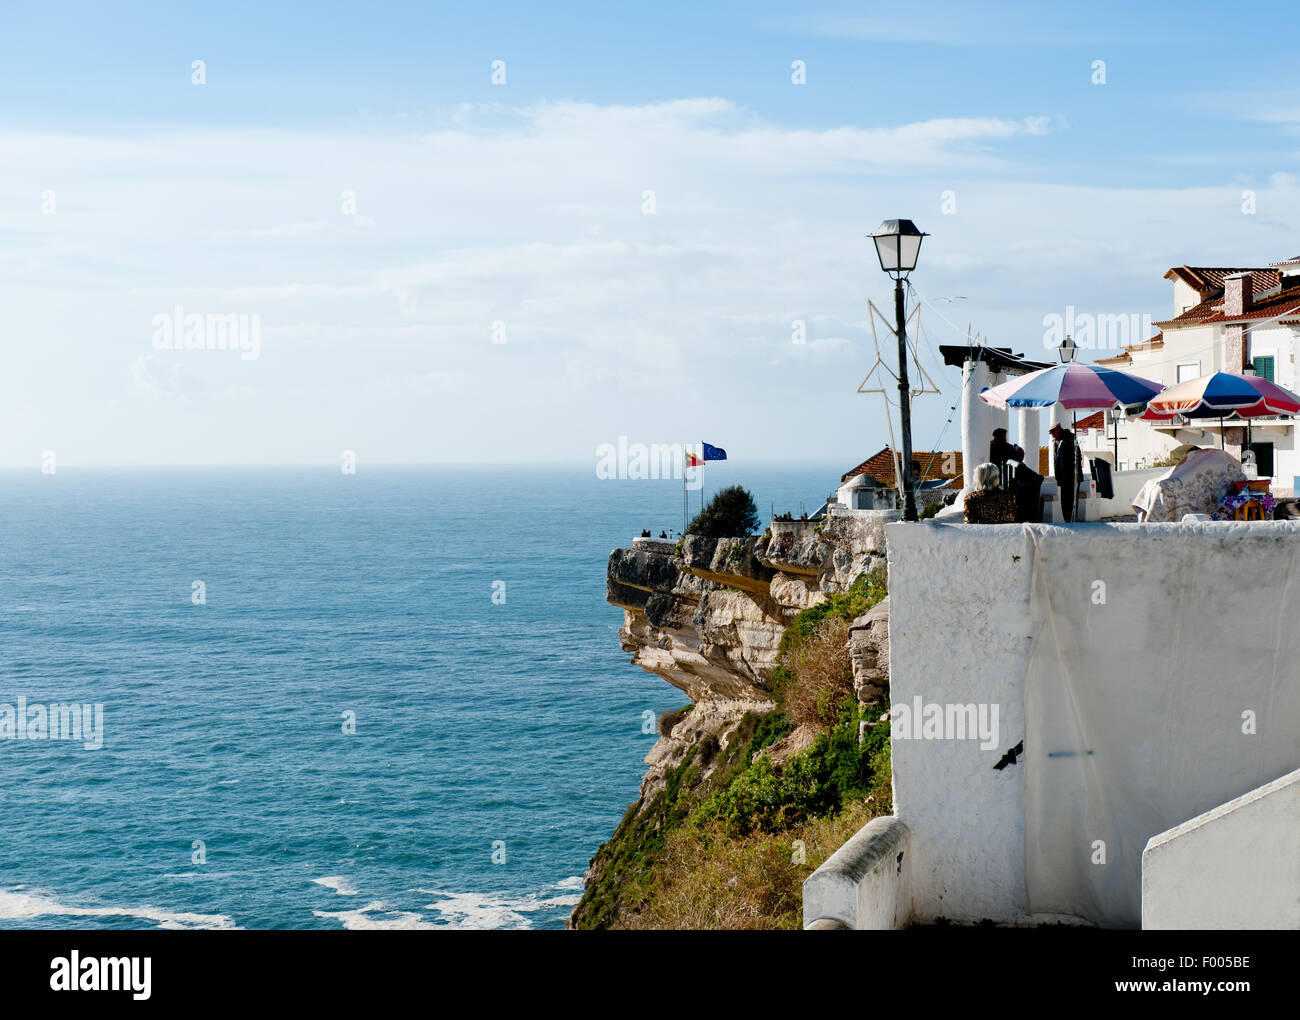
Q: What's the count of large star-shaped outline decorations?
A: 1